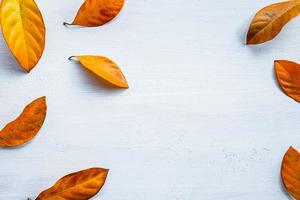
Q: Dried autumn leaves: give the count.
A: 8